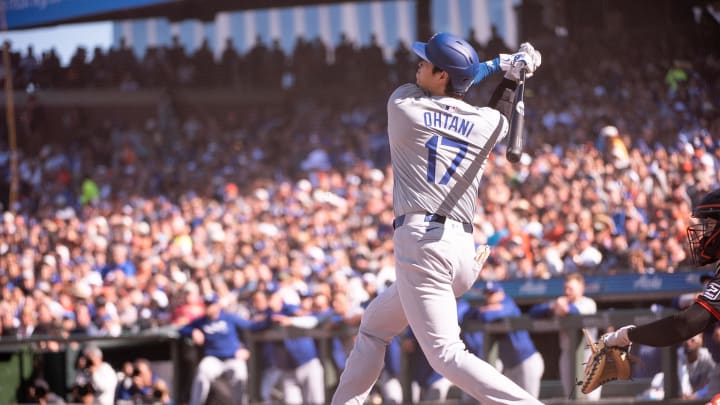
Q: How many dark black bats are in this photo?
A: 1